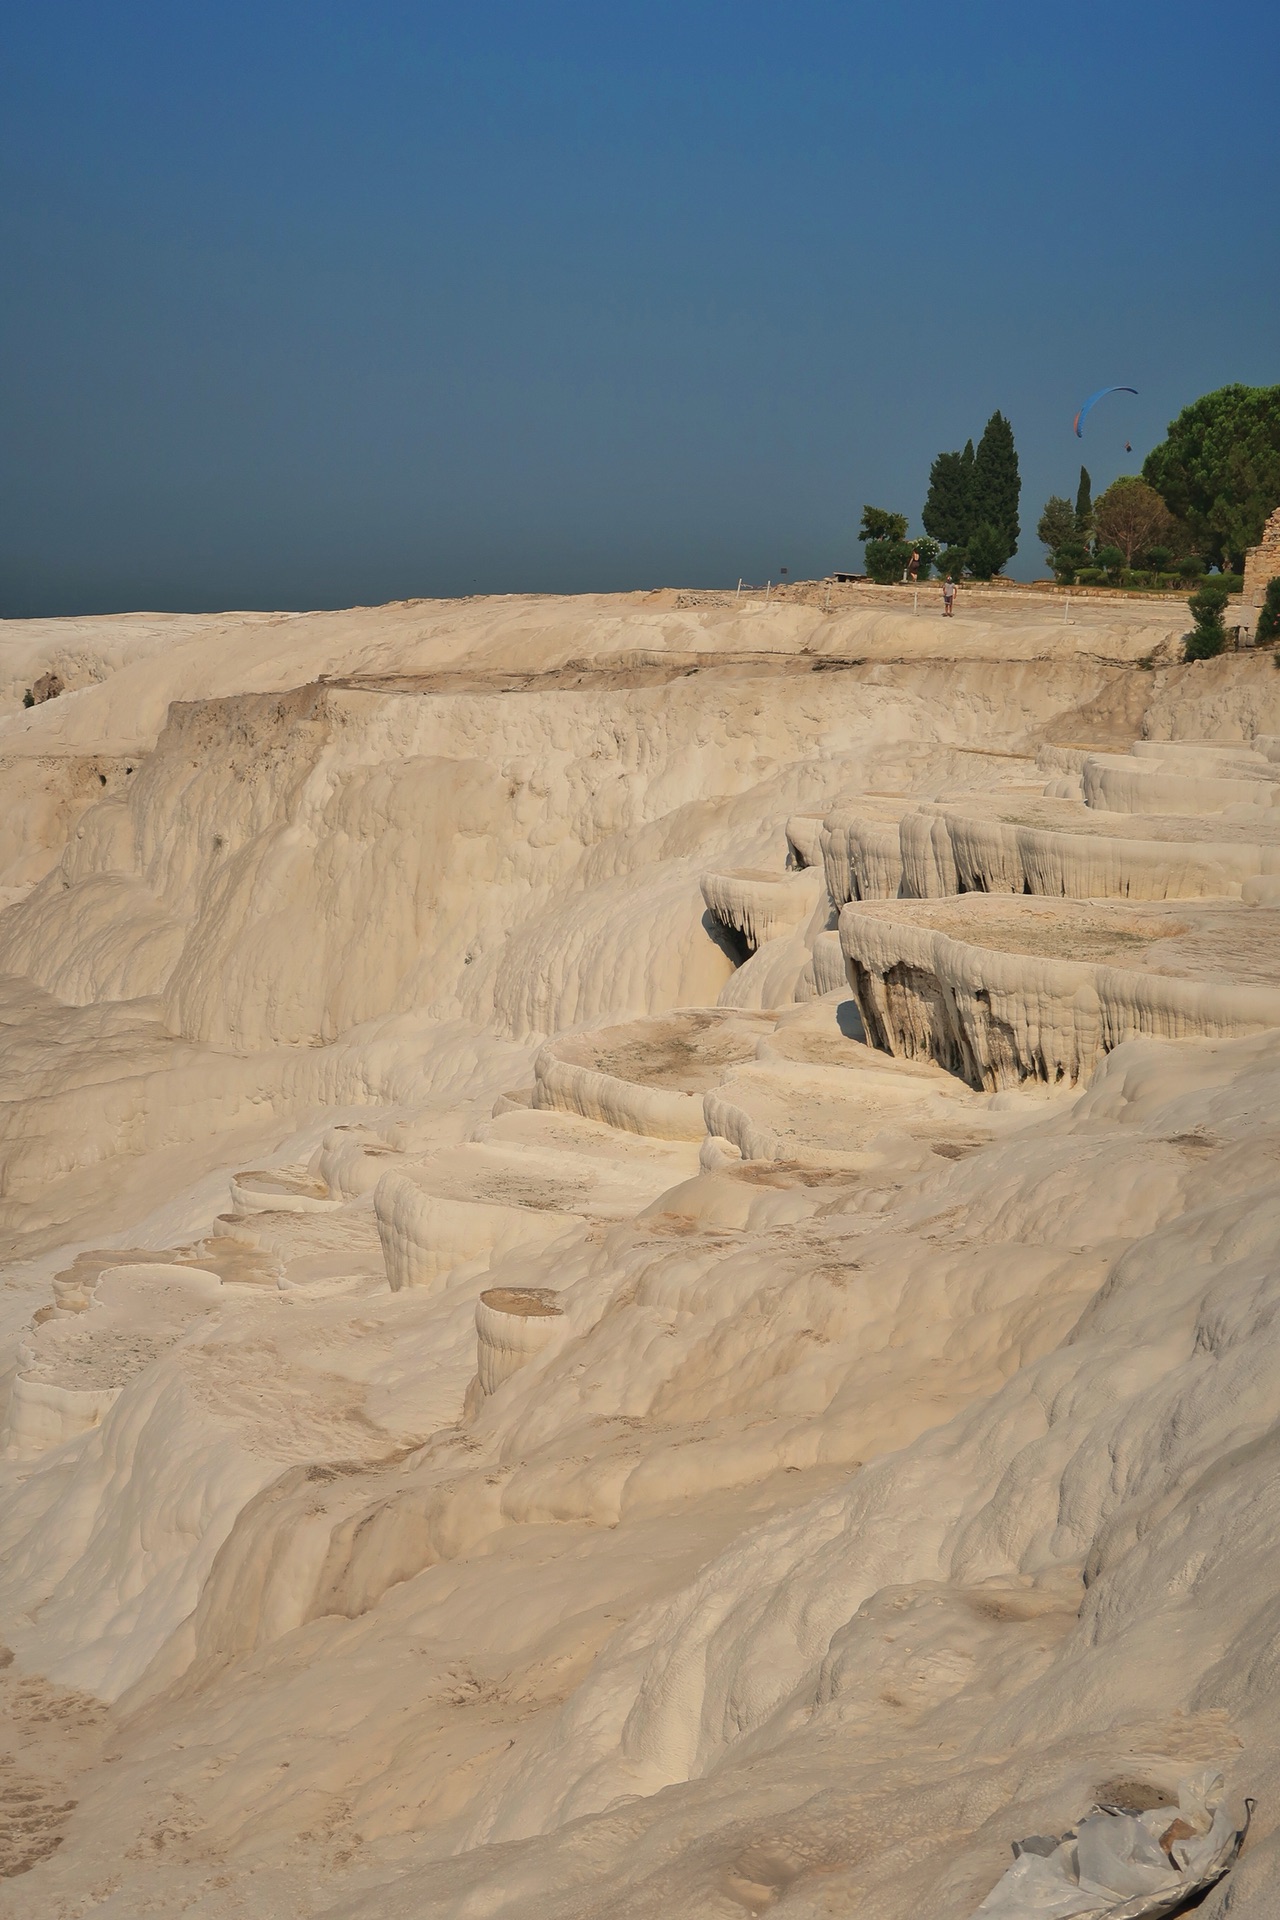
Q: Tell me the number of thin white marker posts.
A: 5